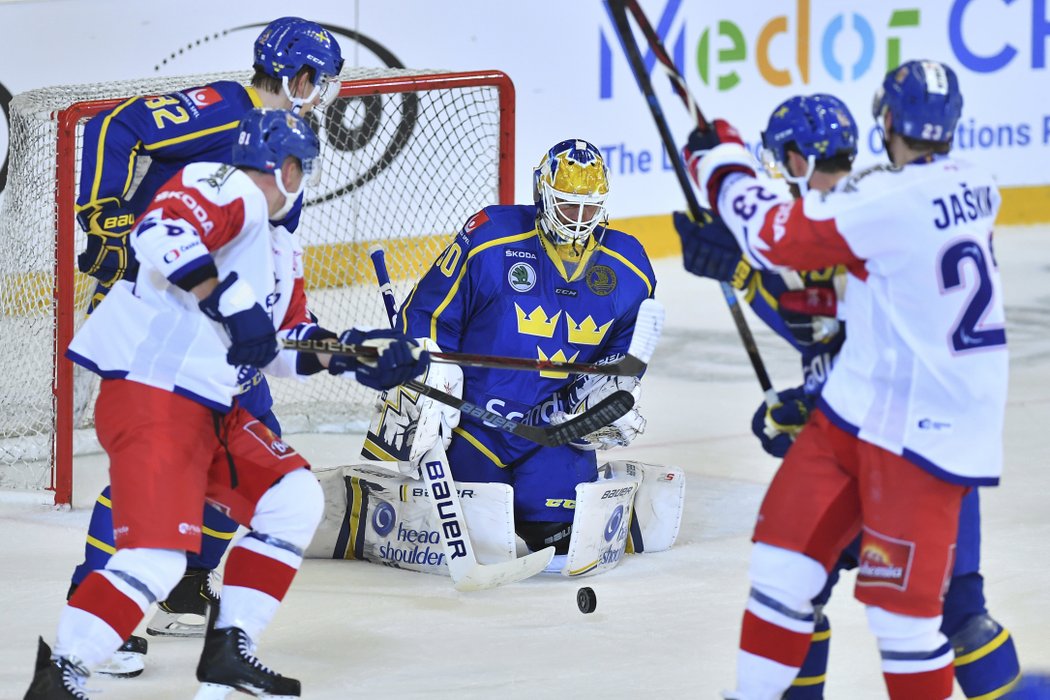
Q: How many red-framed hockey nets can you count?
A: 1